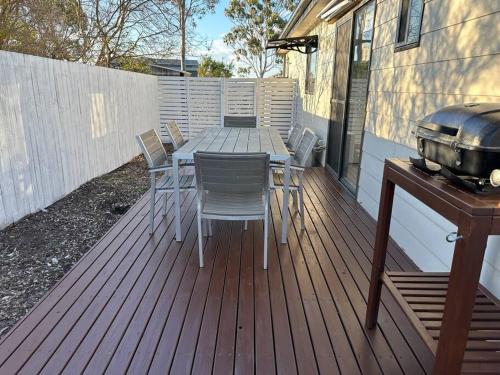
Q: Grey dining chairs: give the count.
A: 6